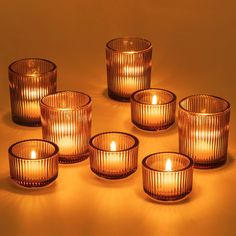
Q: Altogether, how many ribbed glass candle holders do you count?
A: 8